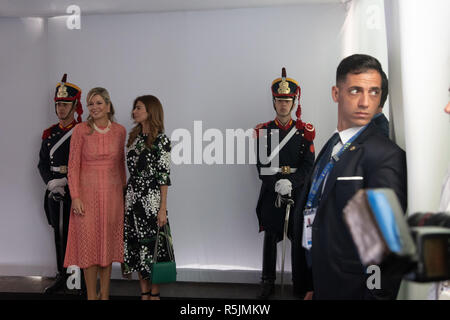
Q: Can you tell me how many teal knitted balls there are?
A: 0